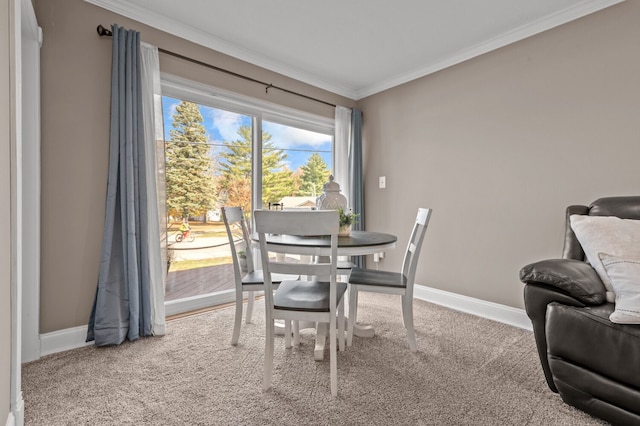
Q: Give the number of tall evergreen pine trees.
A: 3